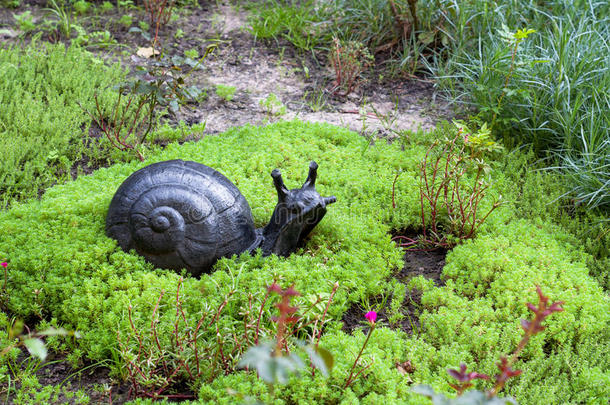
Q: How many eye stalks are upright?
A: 2